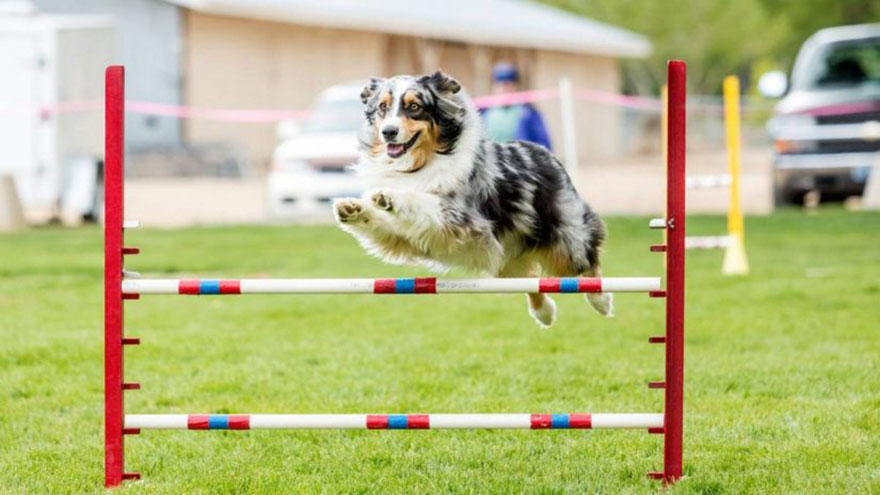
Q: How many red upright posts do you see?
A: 2